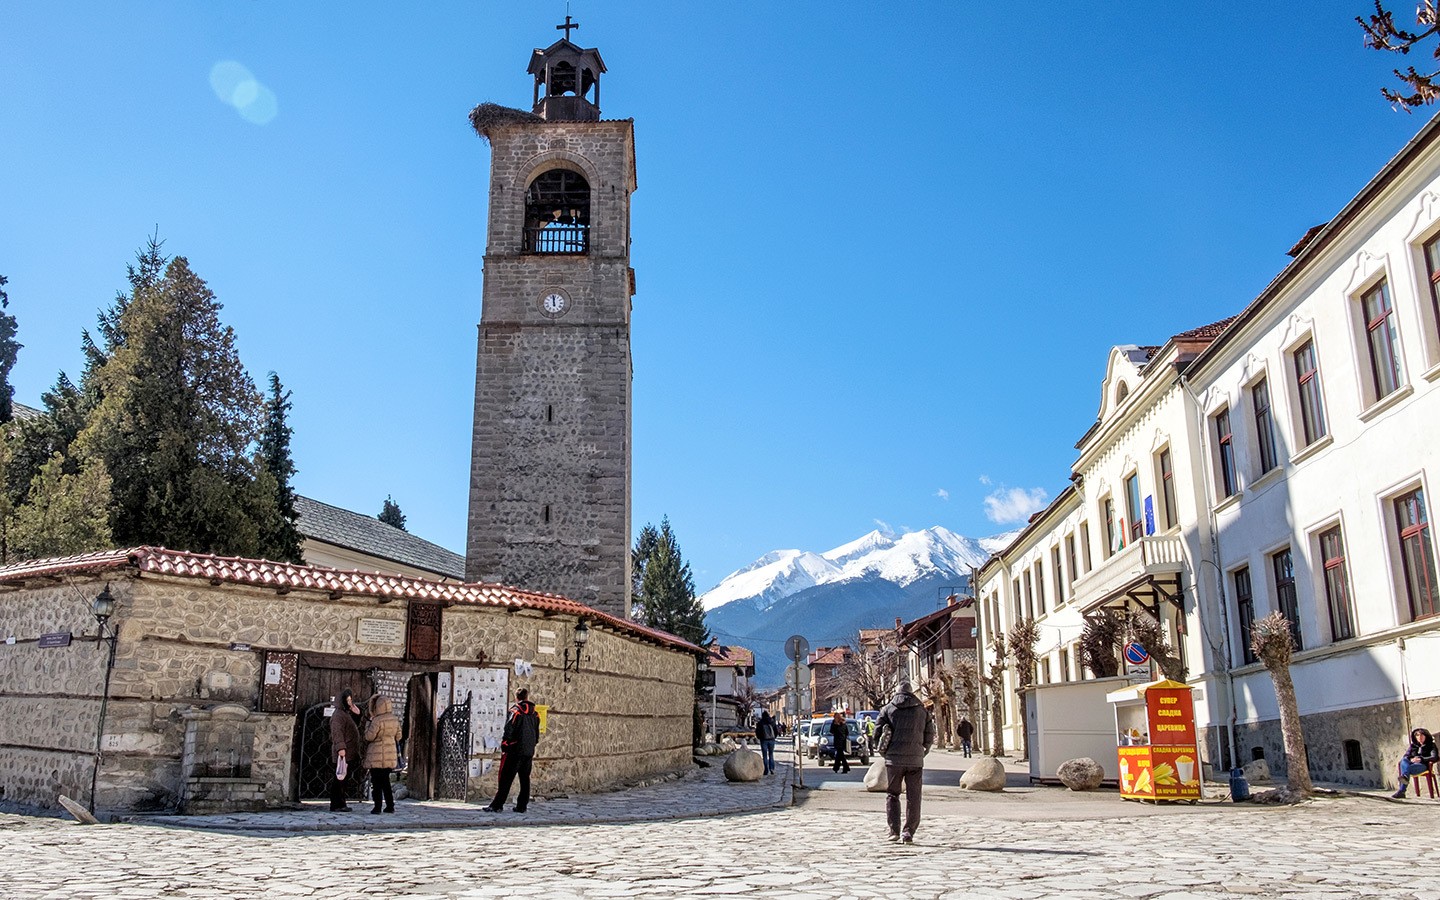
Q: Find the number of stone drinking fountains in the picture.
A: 1